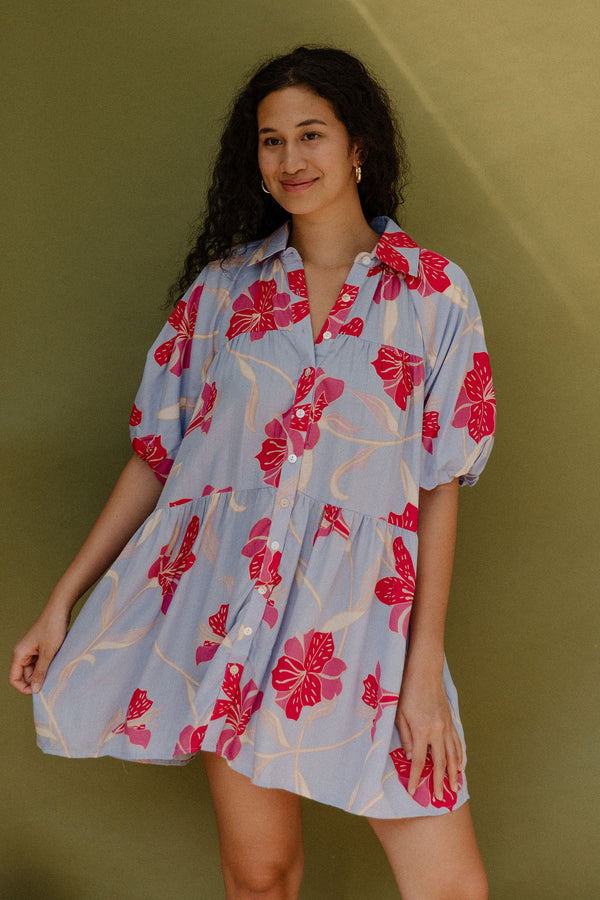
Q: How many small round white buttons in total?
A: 11